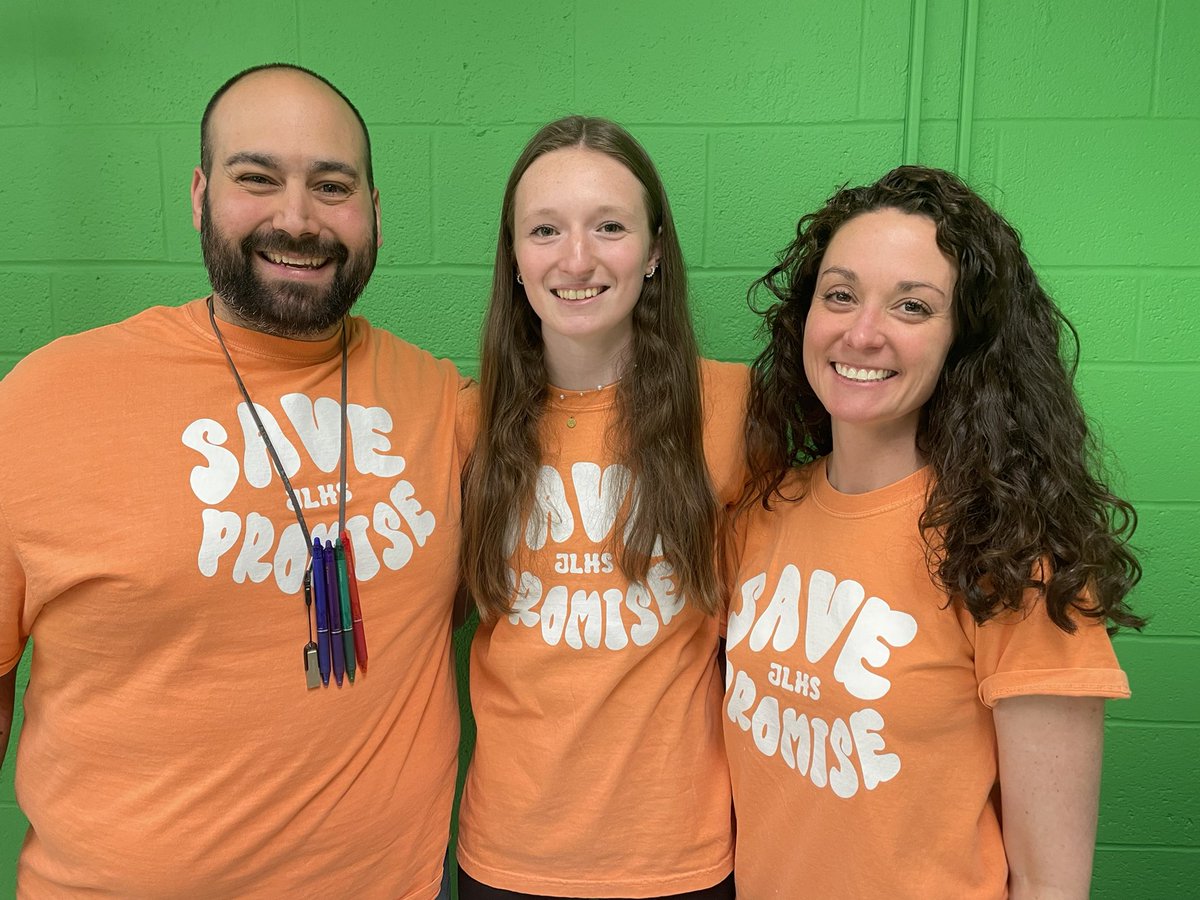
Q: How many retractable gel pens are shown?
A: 4